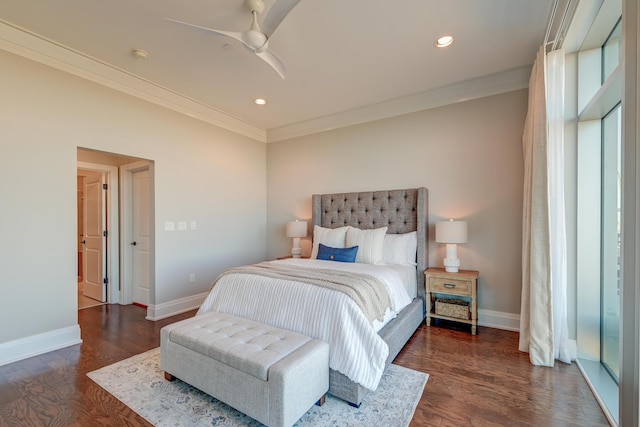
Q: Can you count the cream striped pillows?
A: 2